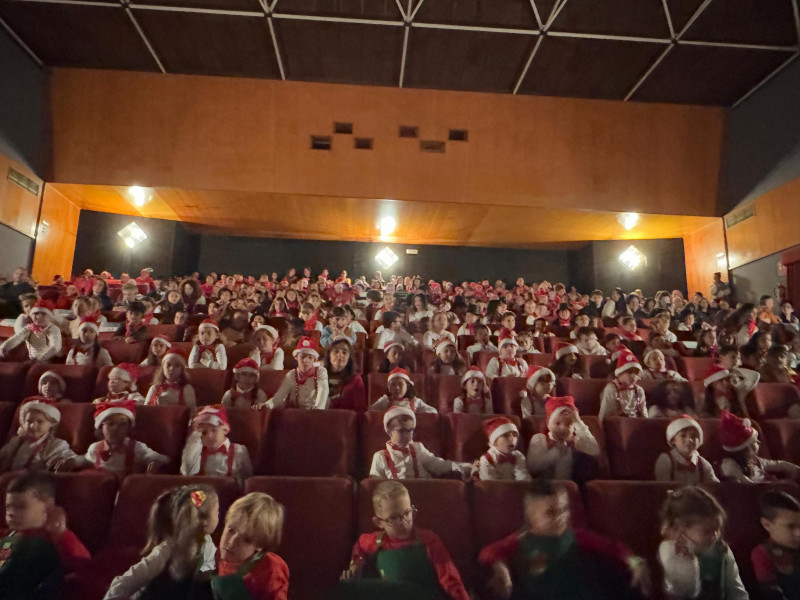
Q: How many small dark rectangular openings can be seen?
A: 6